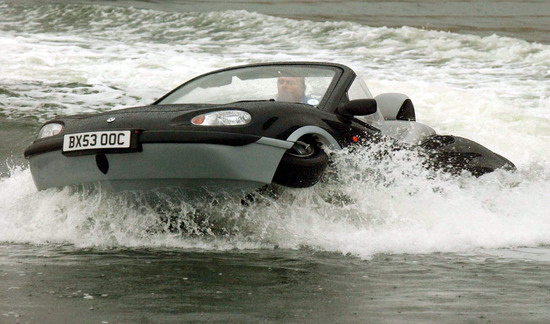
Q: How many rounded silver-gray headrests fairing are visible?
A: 1